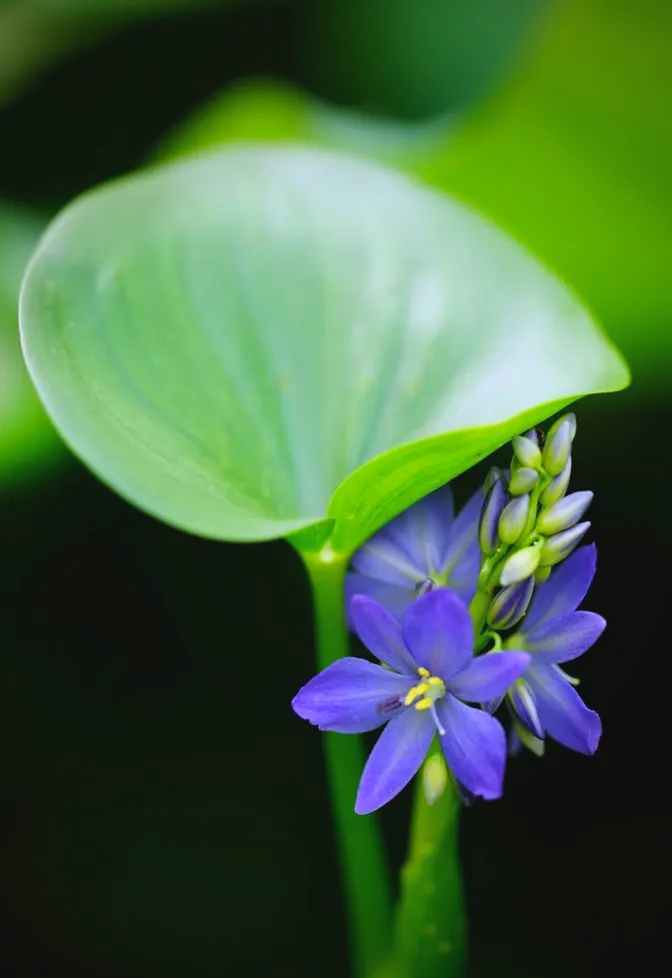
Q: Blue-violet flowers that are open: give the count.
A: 3